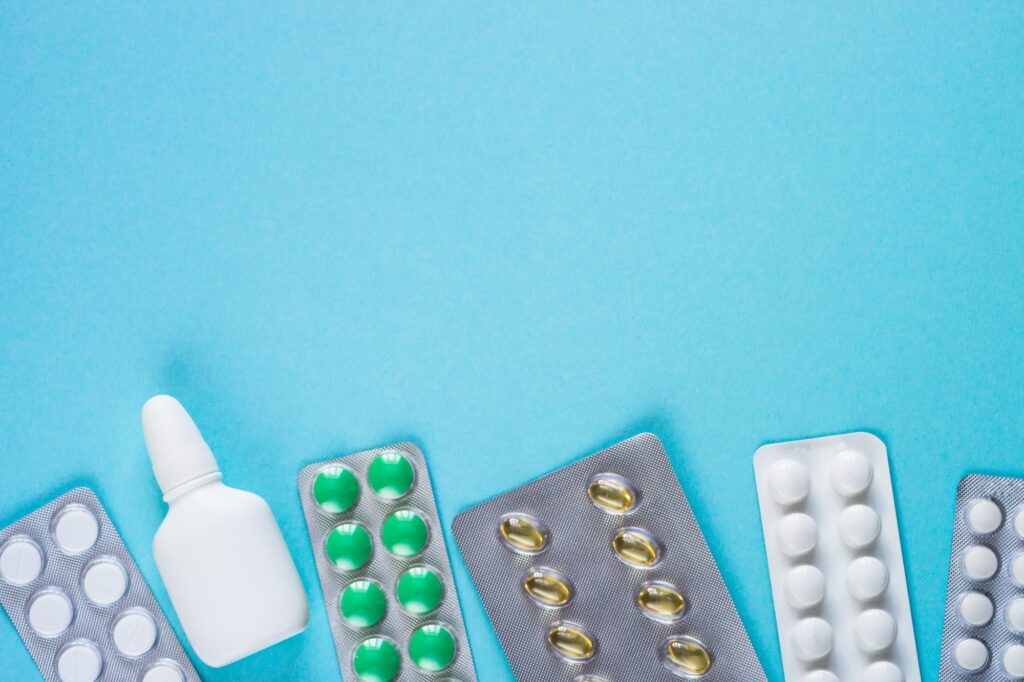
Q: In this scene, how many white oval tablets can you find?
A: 0